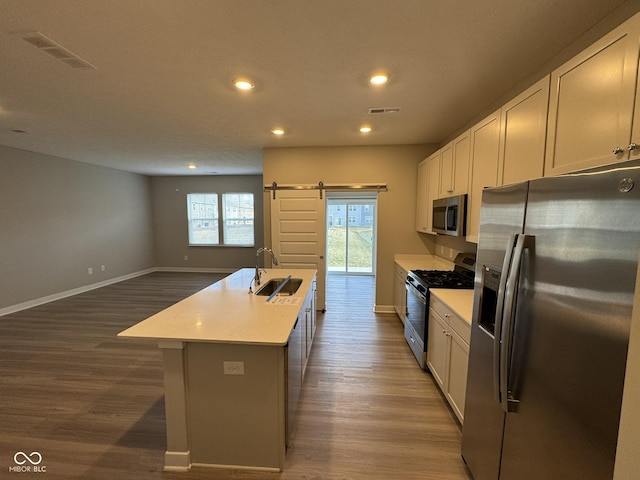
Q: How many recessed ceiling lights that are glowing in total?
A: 5